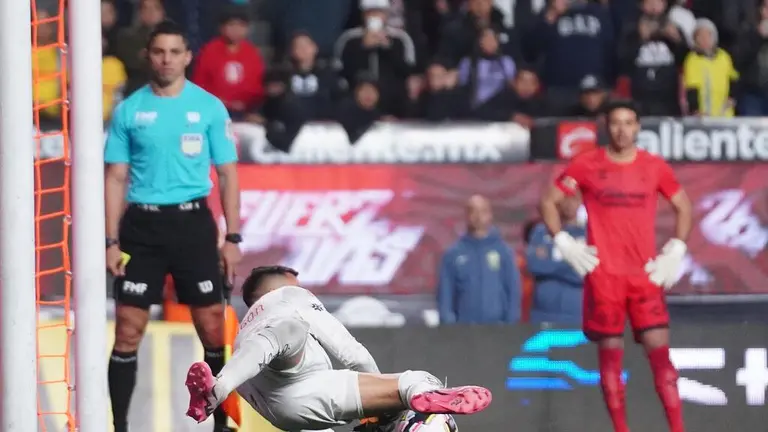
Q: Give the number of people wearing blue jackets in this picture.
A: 2